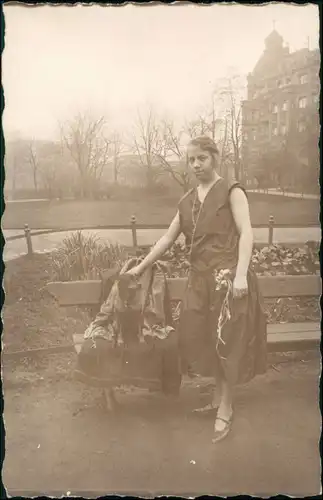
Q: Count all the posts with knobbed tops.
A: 3